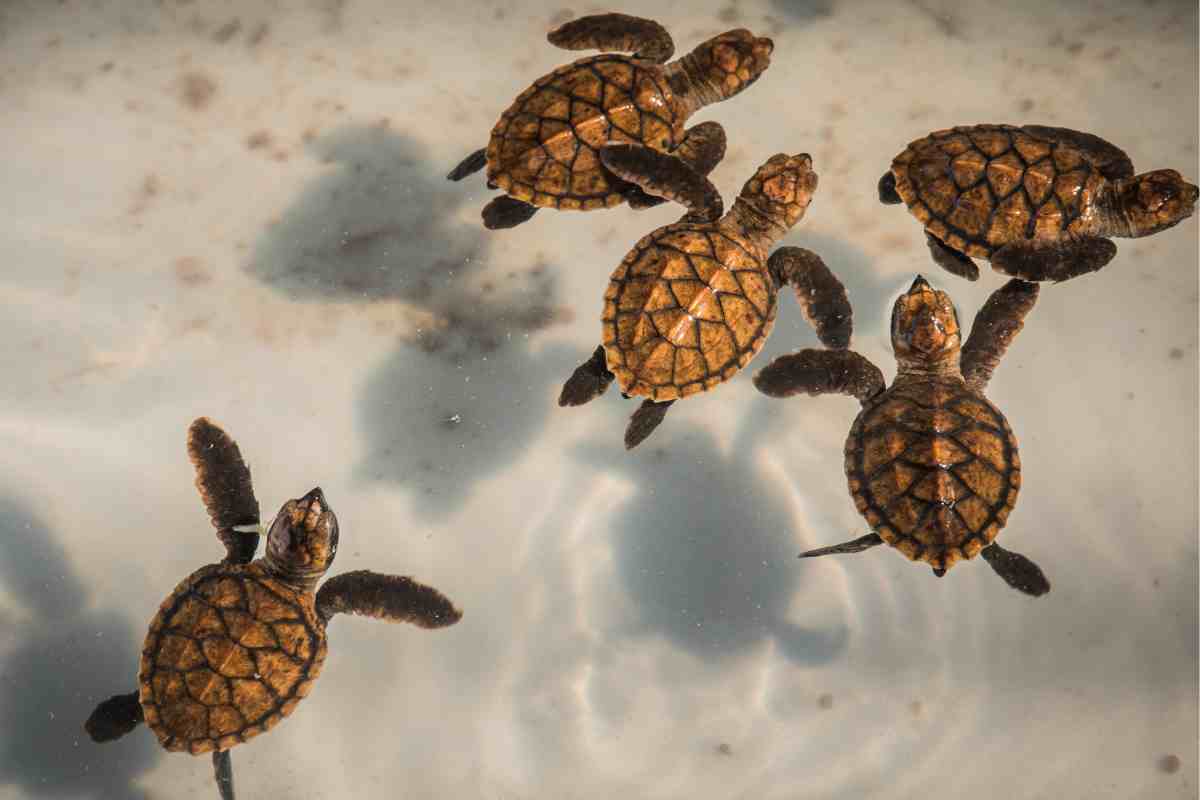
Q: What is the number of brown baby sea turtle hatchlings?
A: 5